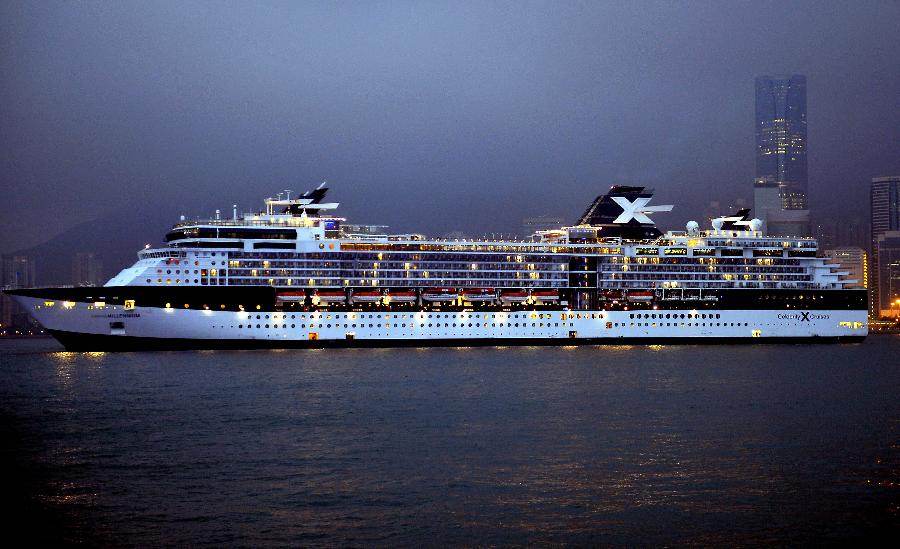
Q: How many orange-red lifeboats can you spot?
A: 9